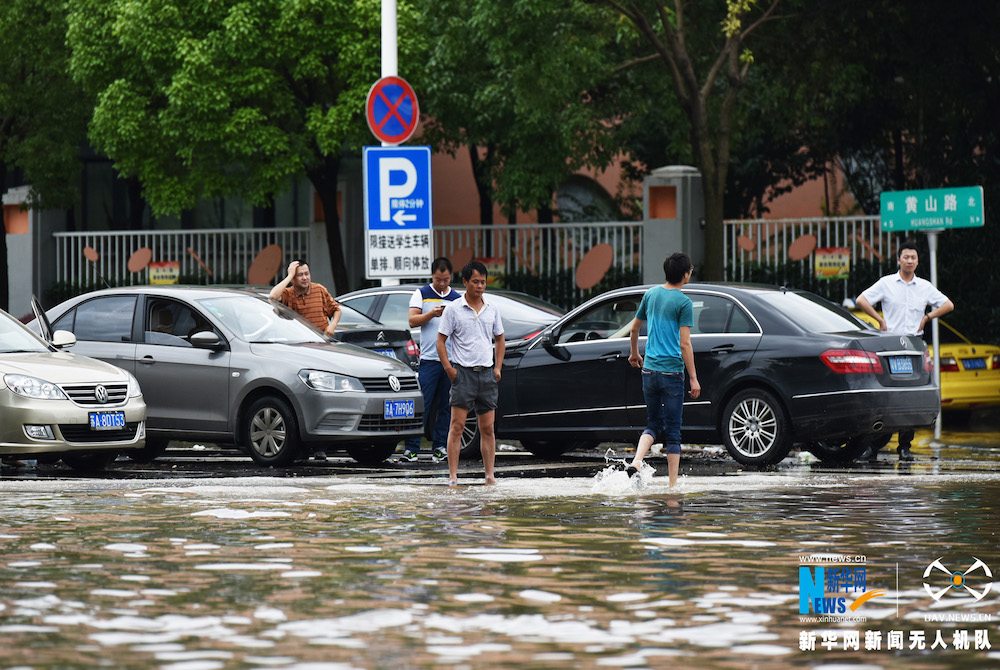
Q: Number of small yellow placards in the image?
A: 3